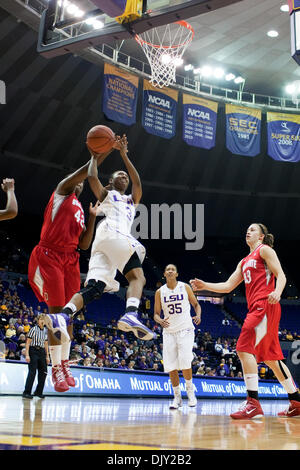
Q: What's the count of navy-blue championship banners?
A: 5